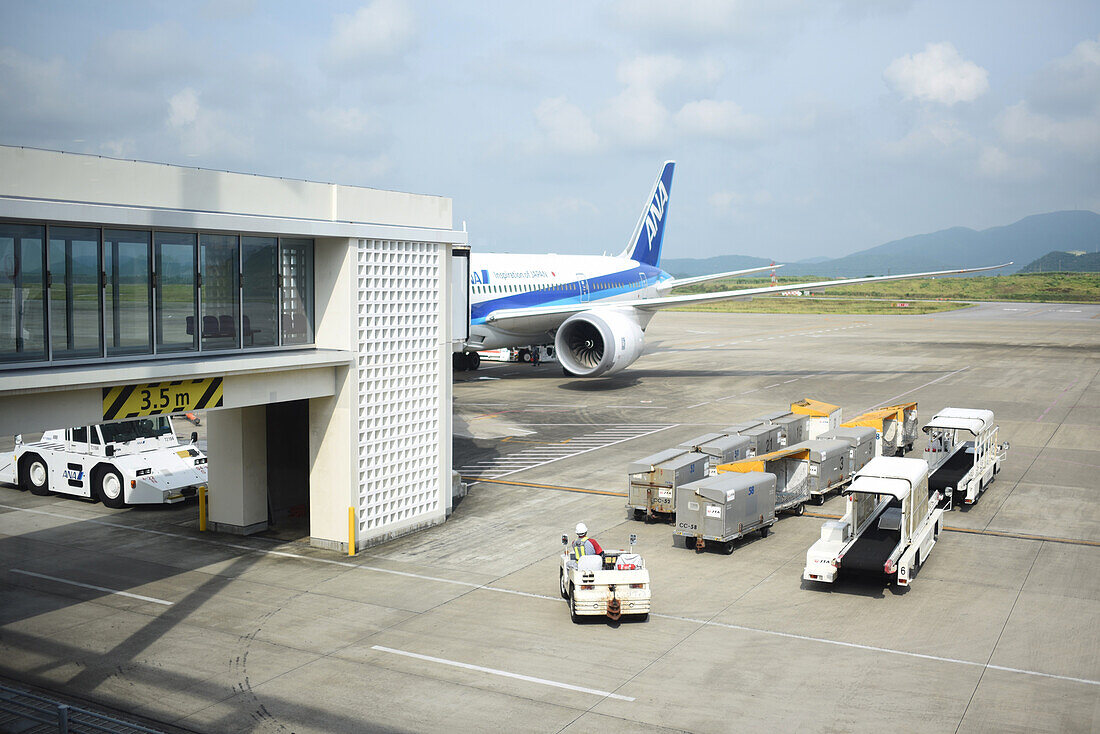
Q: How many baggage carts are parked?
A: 11